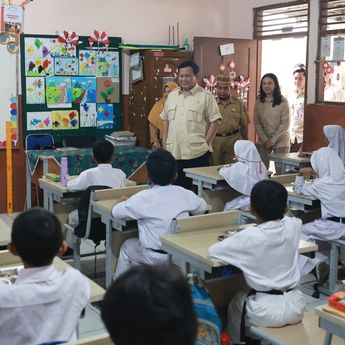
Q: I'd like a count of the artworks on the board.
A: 14